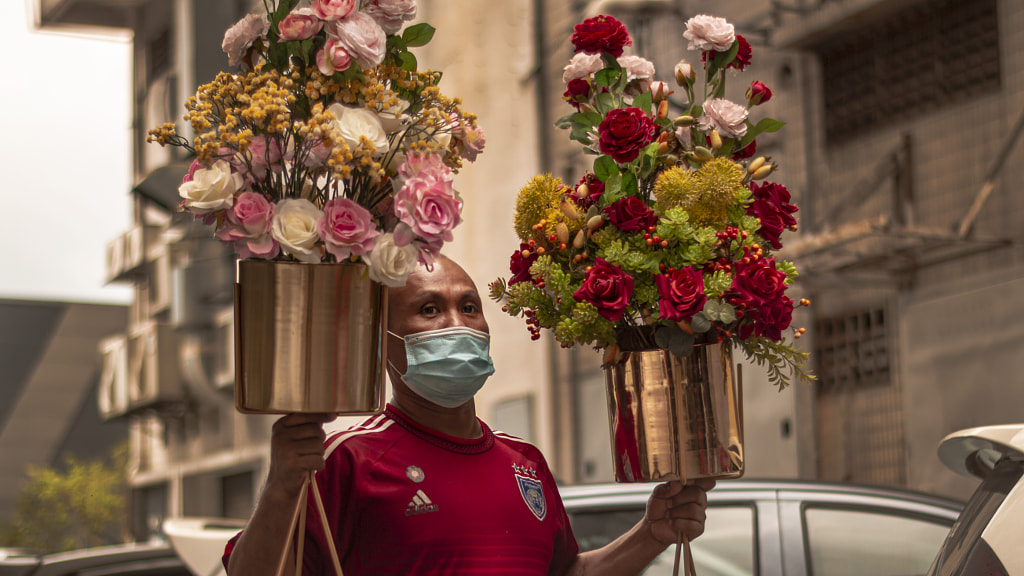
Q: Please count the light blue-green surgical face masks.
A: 1